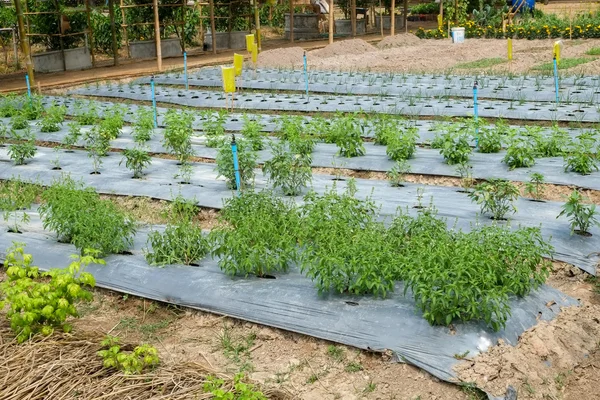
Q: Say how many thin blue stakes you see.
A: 7